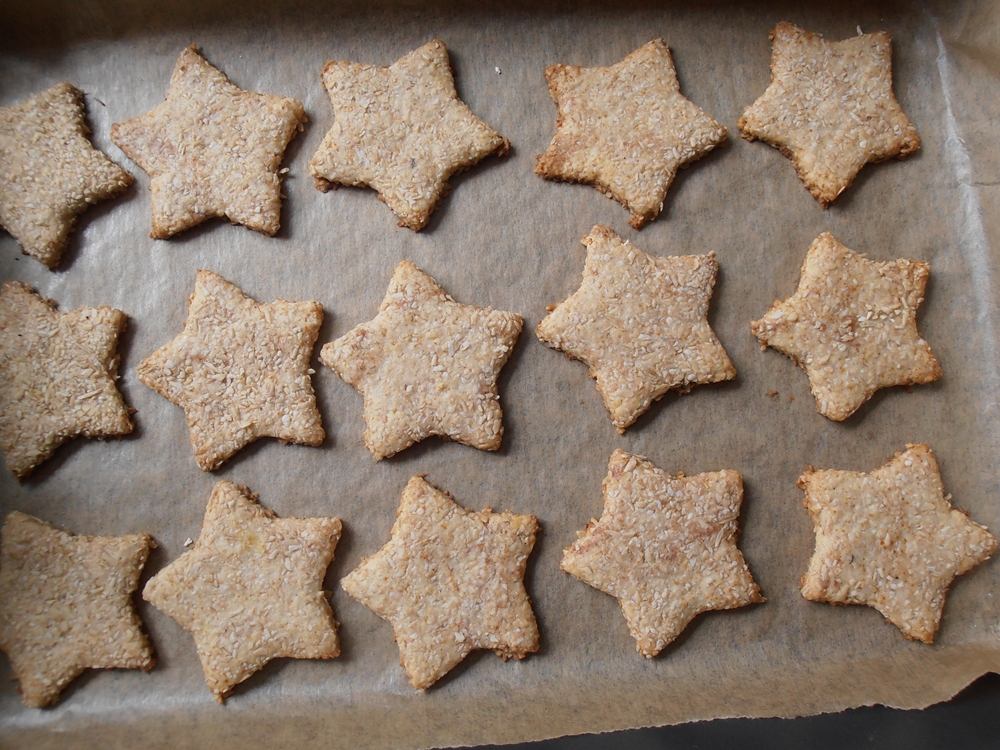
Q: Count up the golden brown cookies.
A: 15